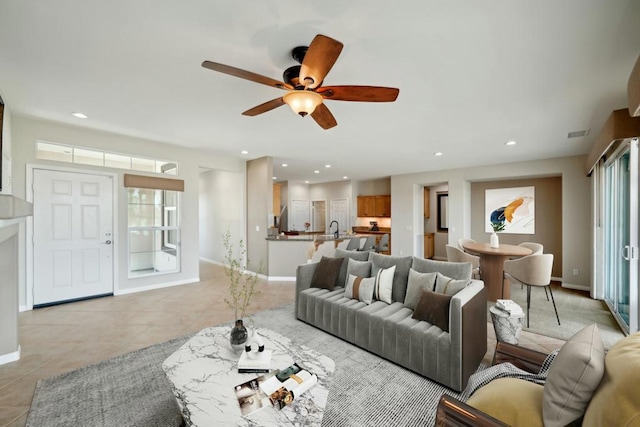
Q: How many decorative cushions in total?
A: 8